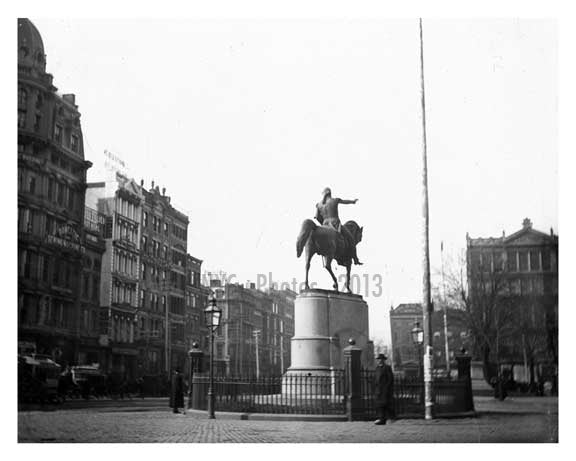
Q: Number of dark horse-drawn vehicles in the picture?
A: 2